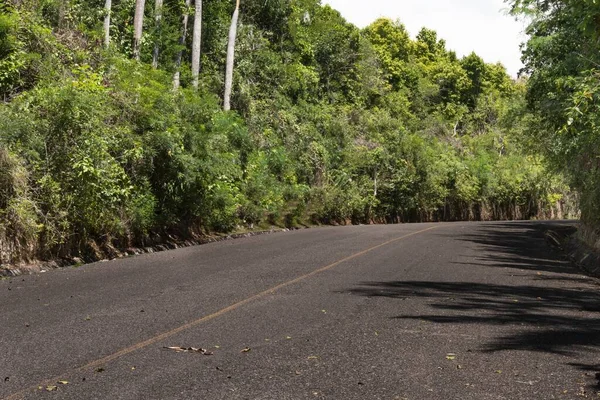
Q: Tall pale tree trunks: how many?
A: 6